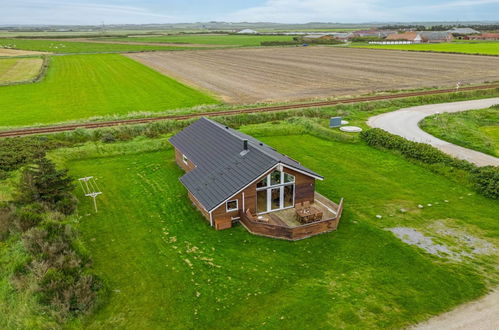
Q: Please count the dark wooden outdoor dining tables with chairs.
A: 1